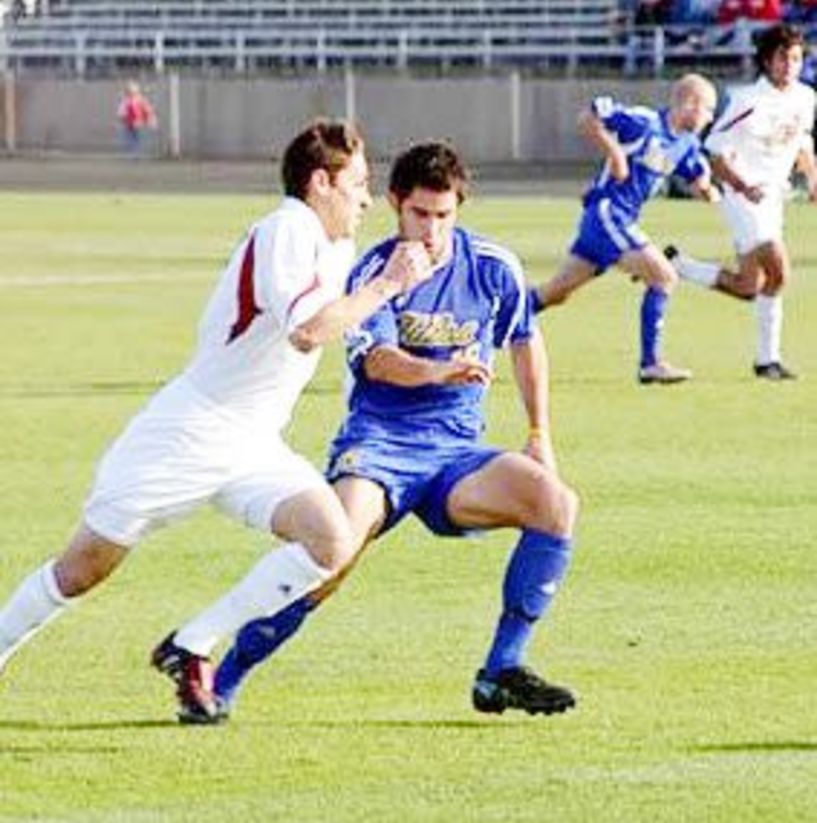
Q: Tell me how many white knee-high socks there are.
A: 4